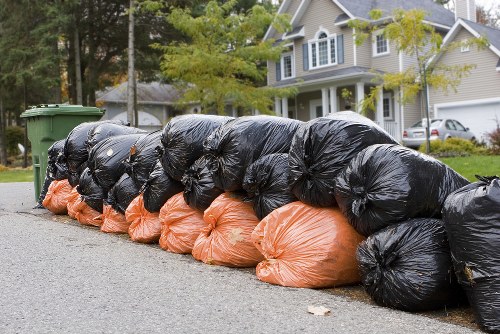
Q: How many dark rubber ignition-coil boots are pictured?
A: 0